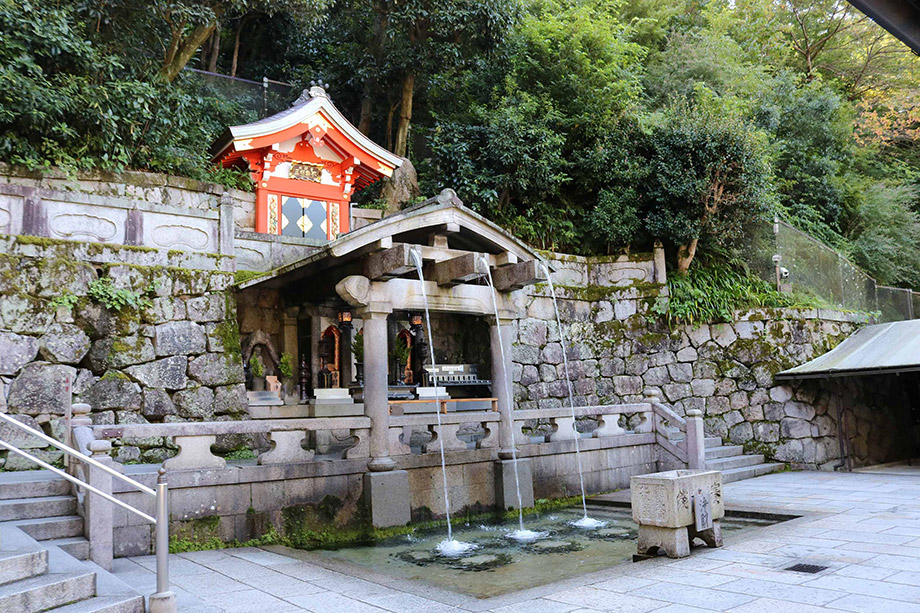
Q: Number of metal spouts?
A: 3